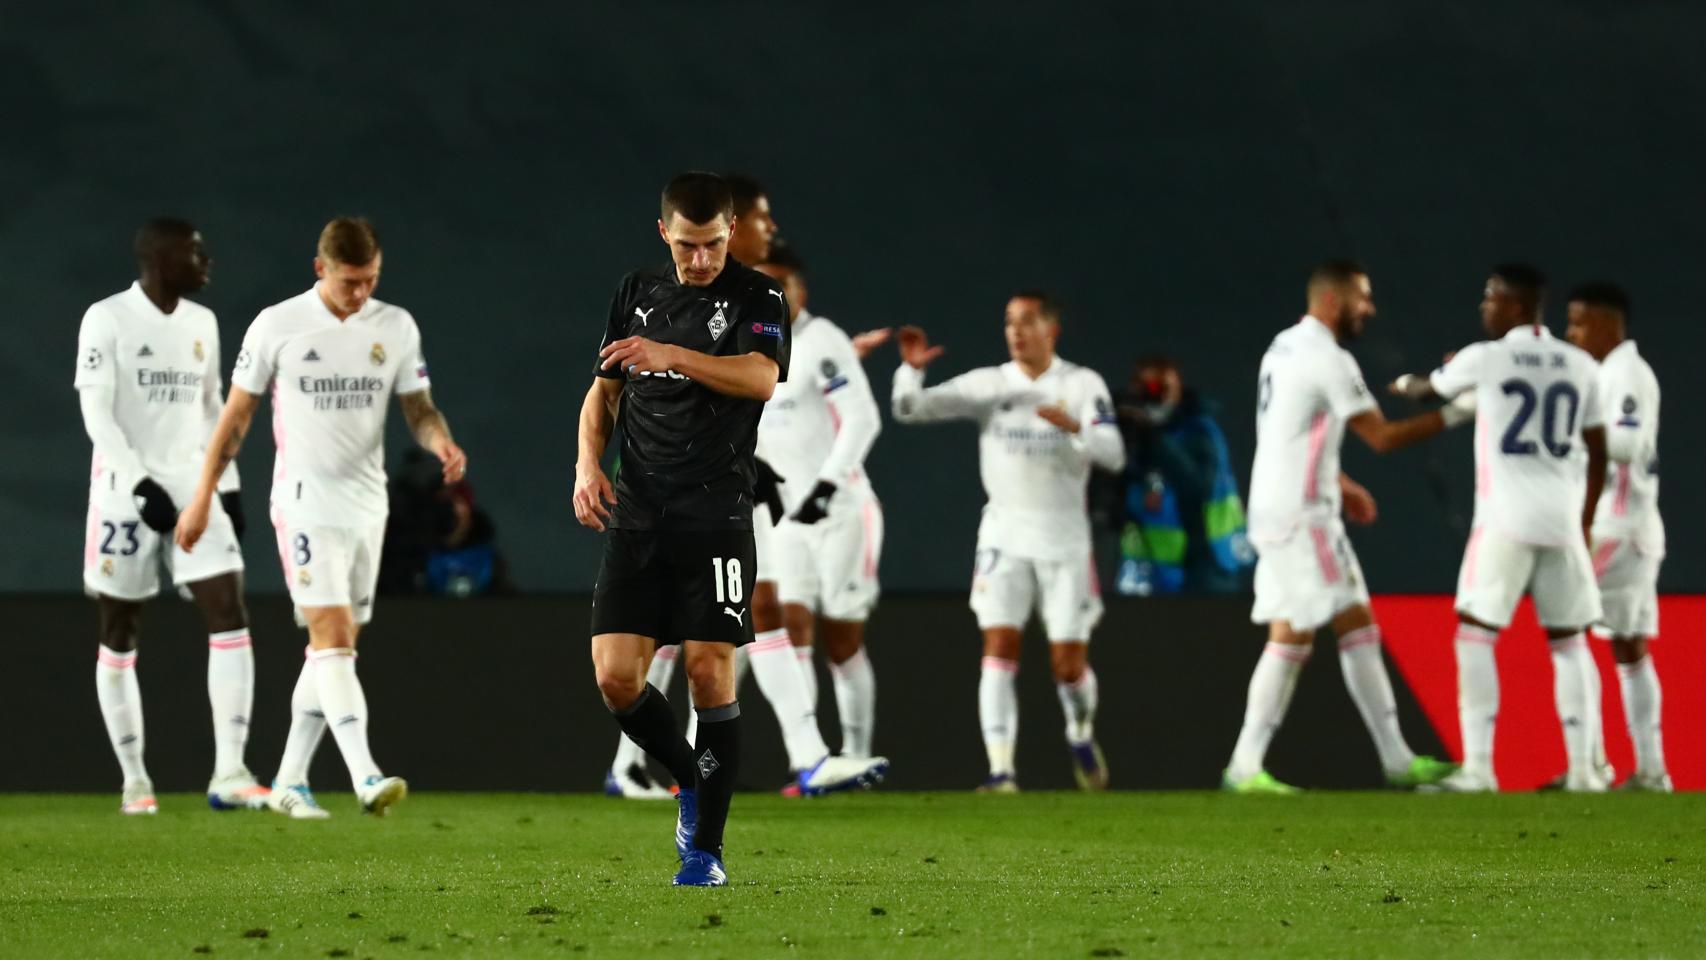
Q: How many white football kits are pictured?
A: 8